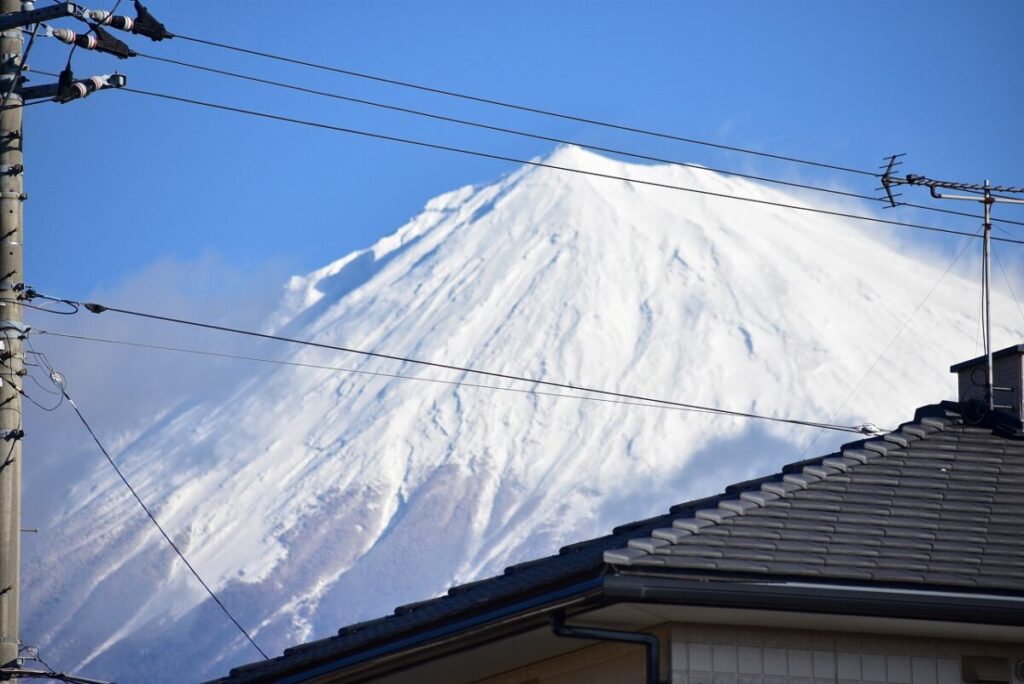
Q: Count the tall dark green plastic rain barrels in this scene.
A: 0